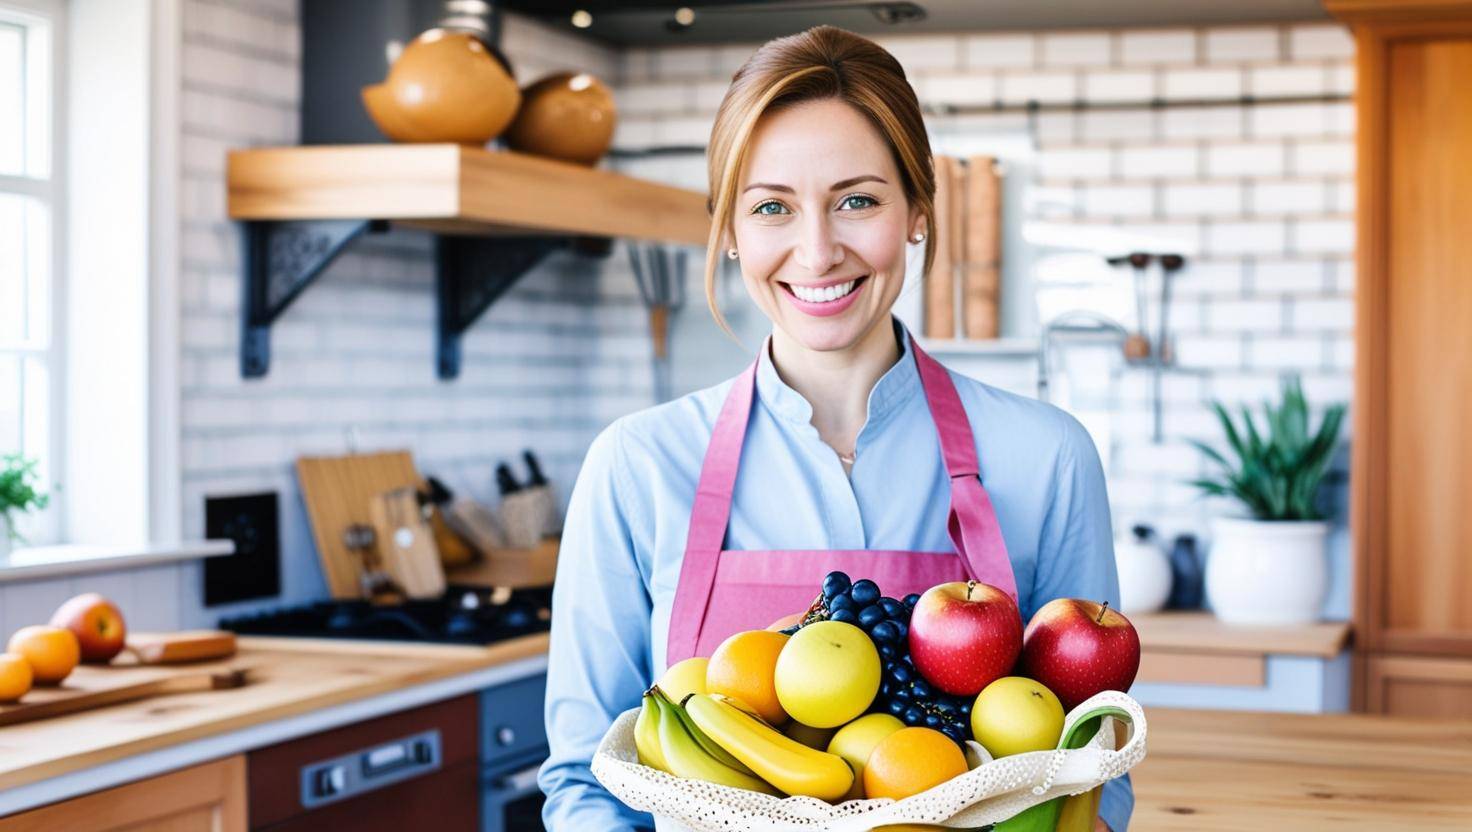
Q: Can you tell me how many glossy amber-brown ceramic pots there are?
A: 2